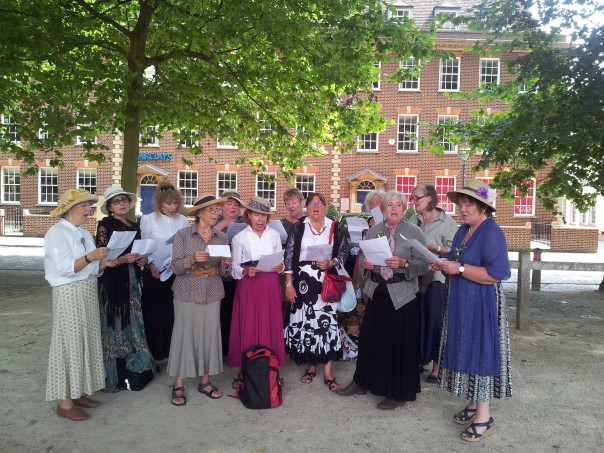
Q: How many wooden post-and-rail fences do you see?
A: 1